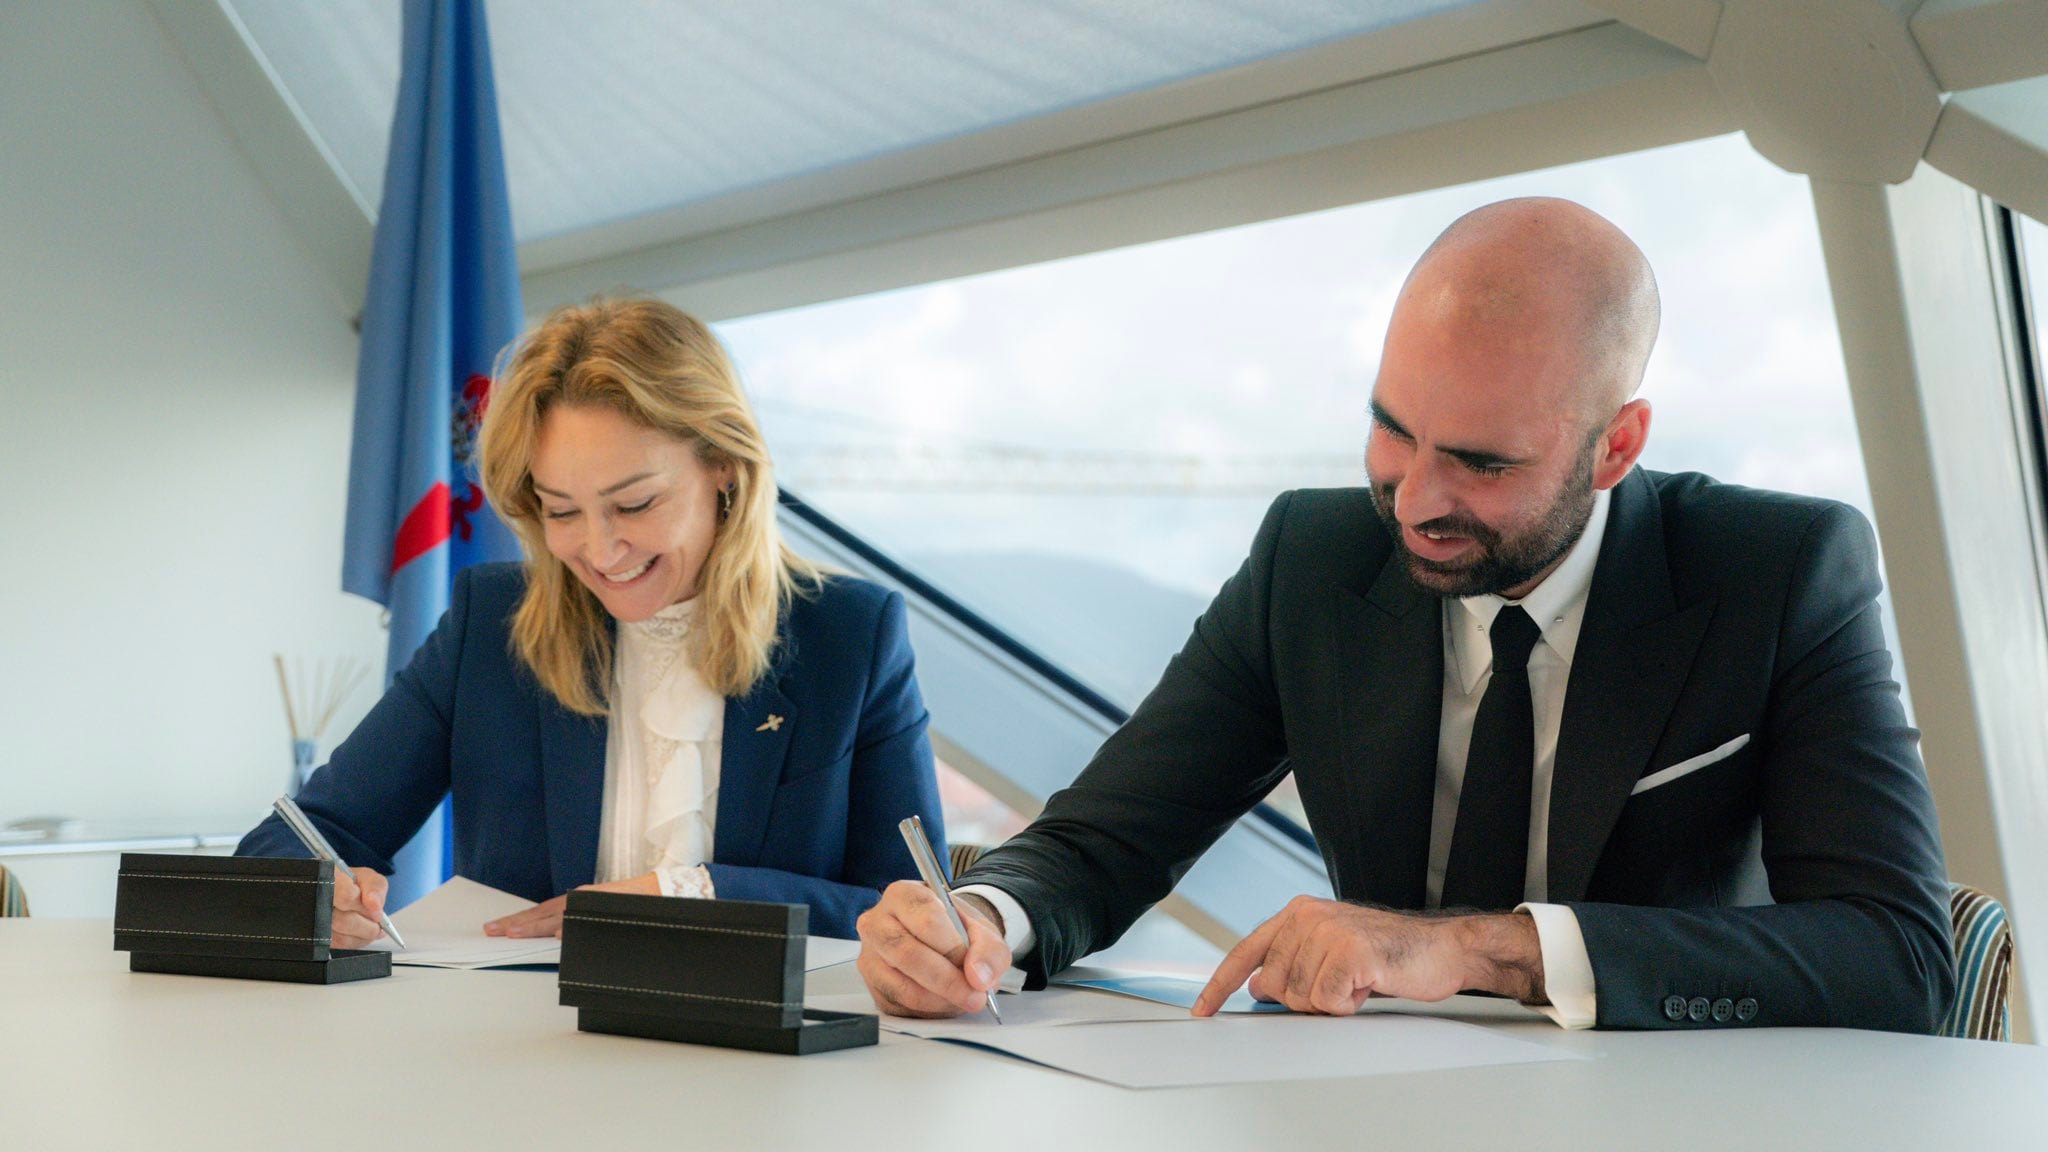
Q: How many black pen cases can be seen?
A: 2